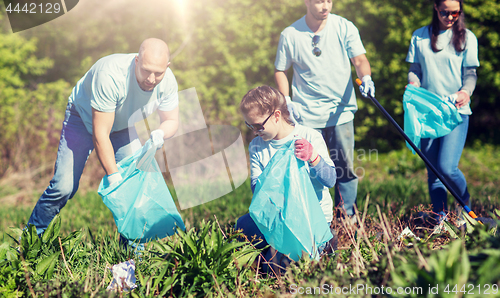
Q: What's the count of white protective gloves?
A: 4